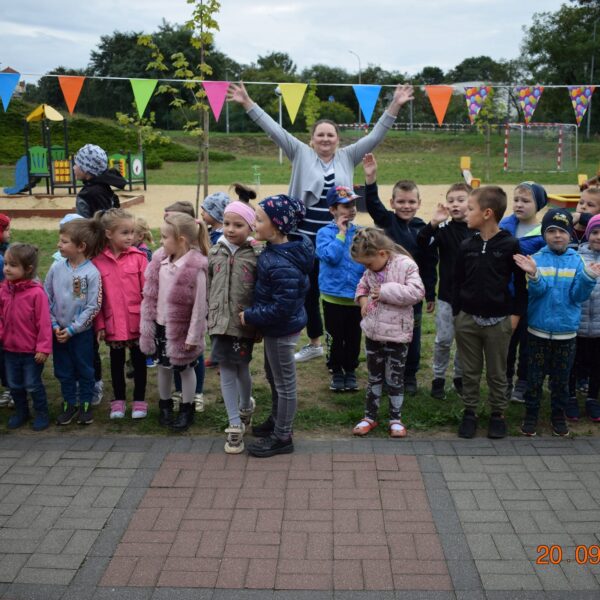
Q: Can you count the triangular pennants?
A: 10